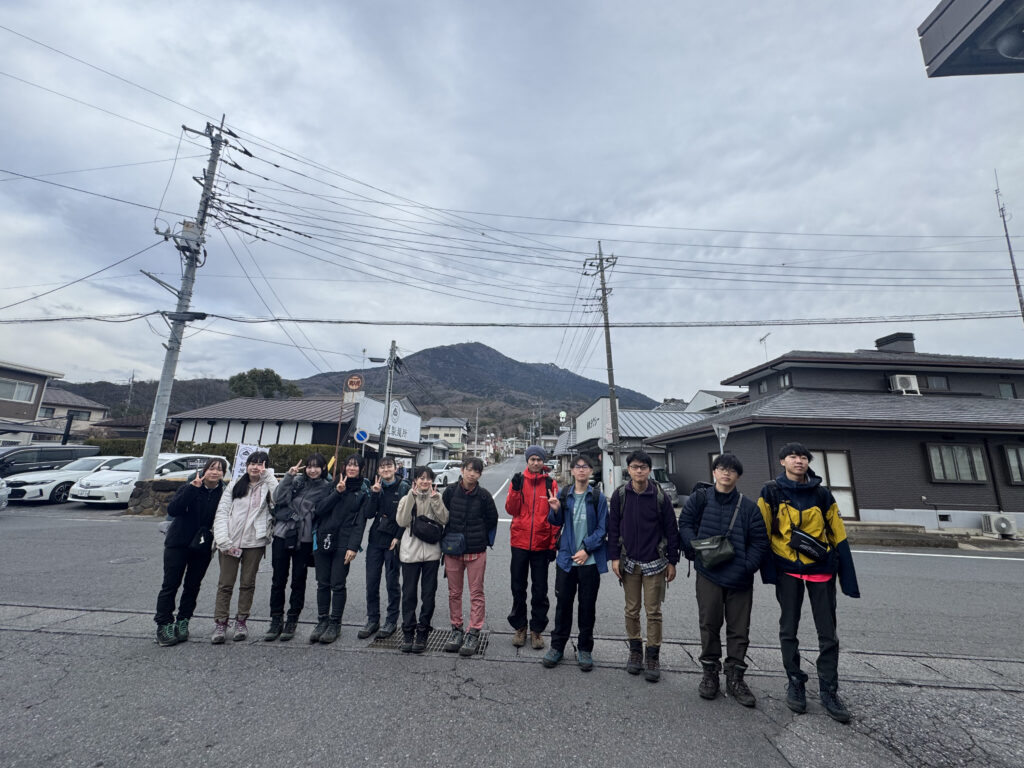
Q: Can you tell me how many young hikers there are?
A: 12